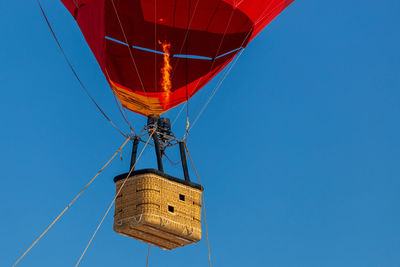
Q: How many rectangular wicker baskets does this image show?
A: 1